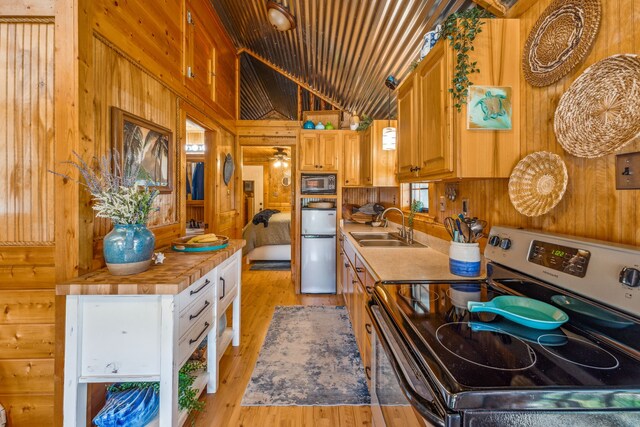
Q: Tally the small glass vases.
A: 3